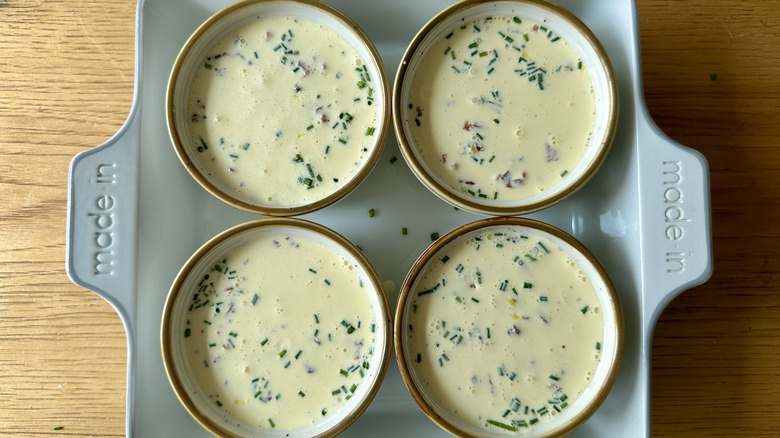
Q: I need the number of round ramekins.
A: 4